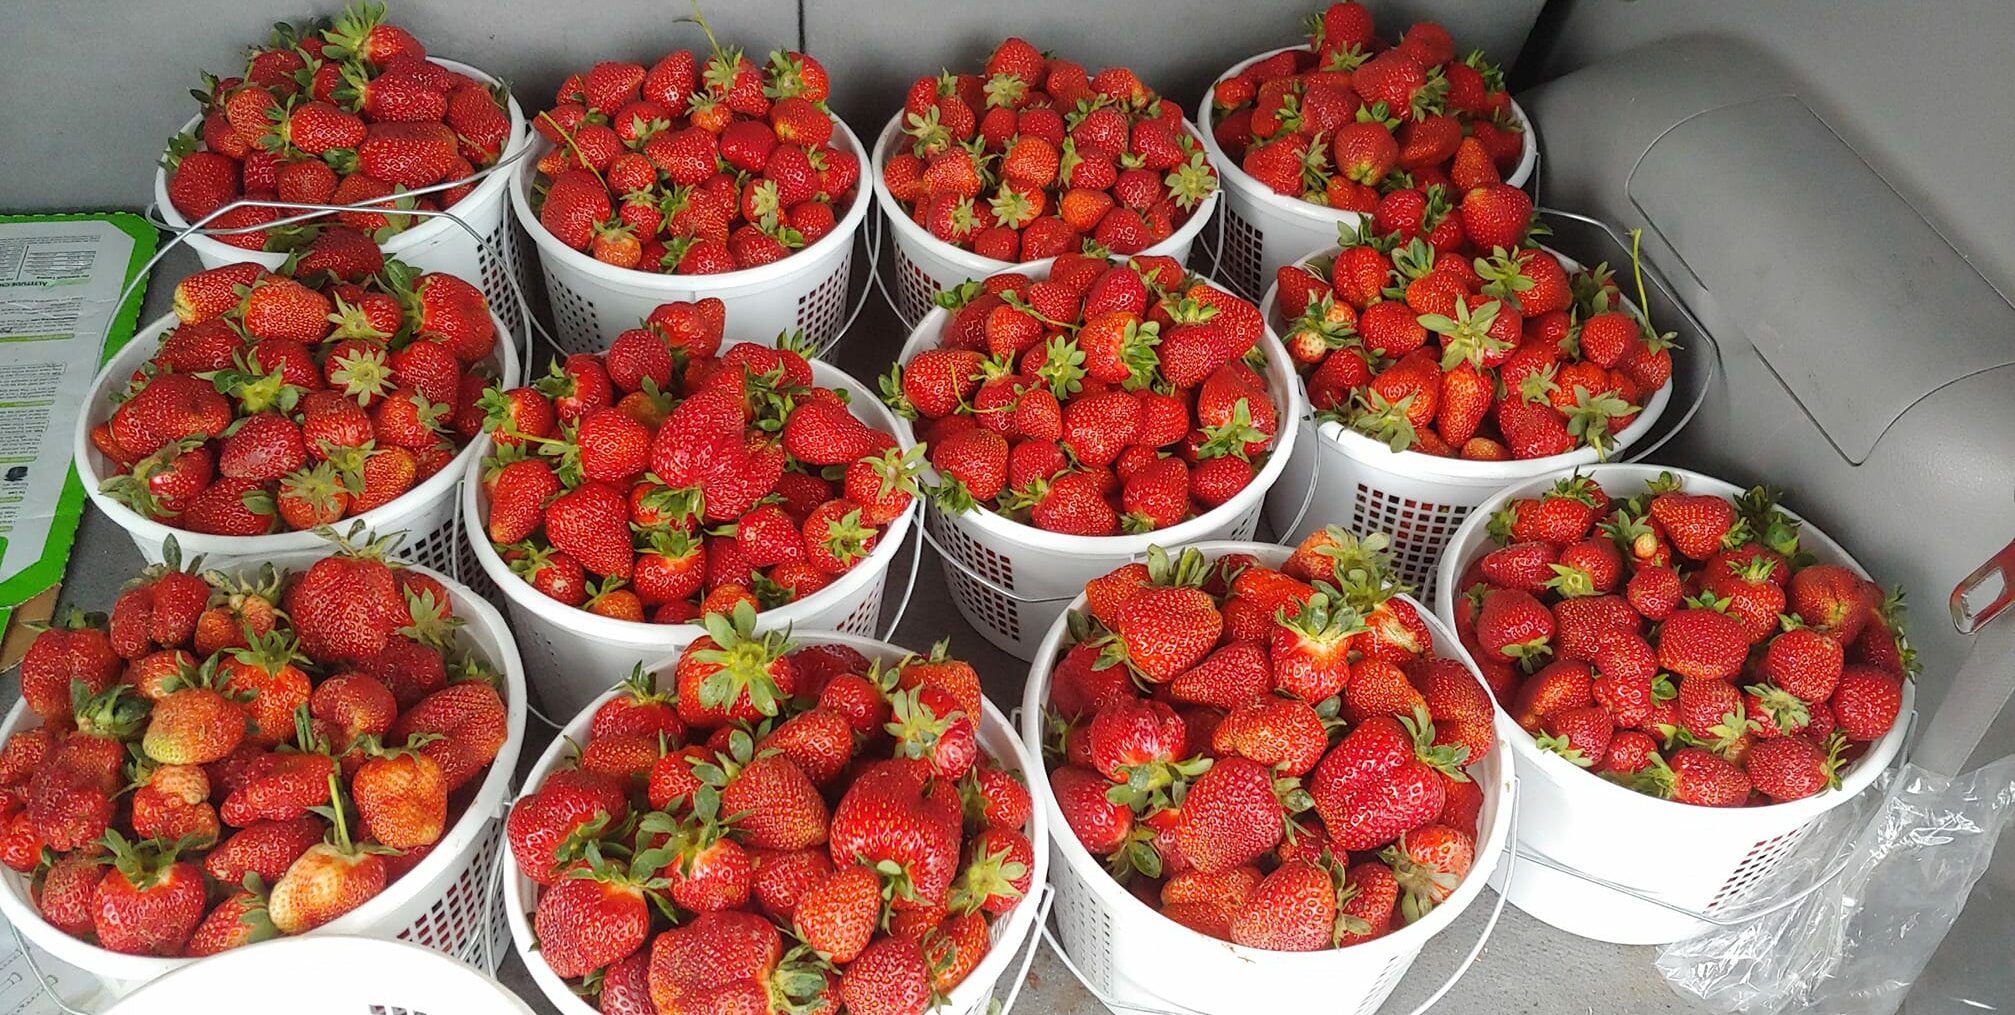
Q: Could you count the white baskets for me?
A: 13